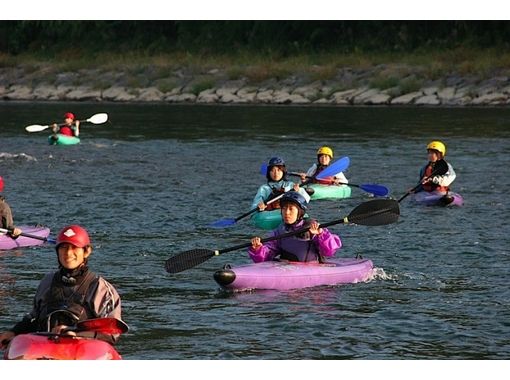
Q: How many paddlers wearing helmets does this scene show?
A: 7